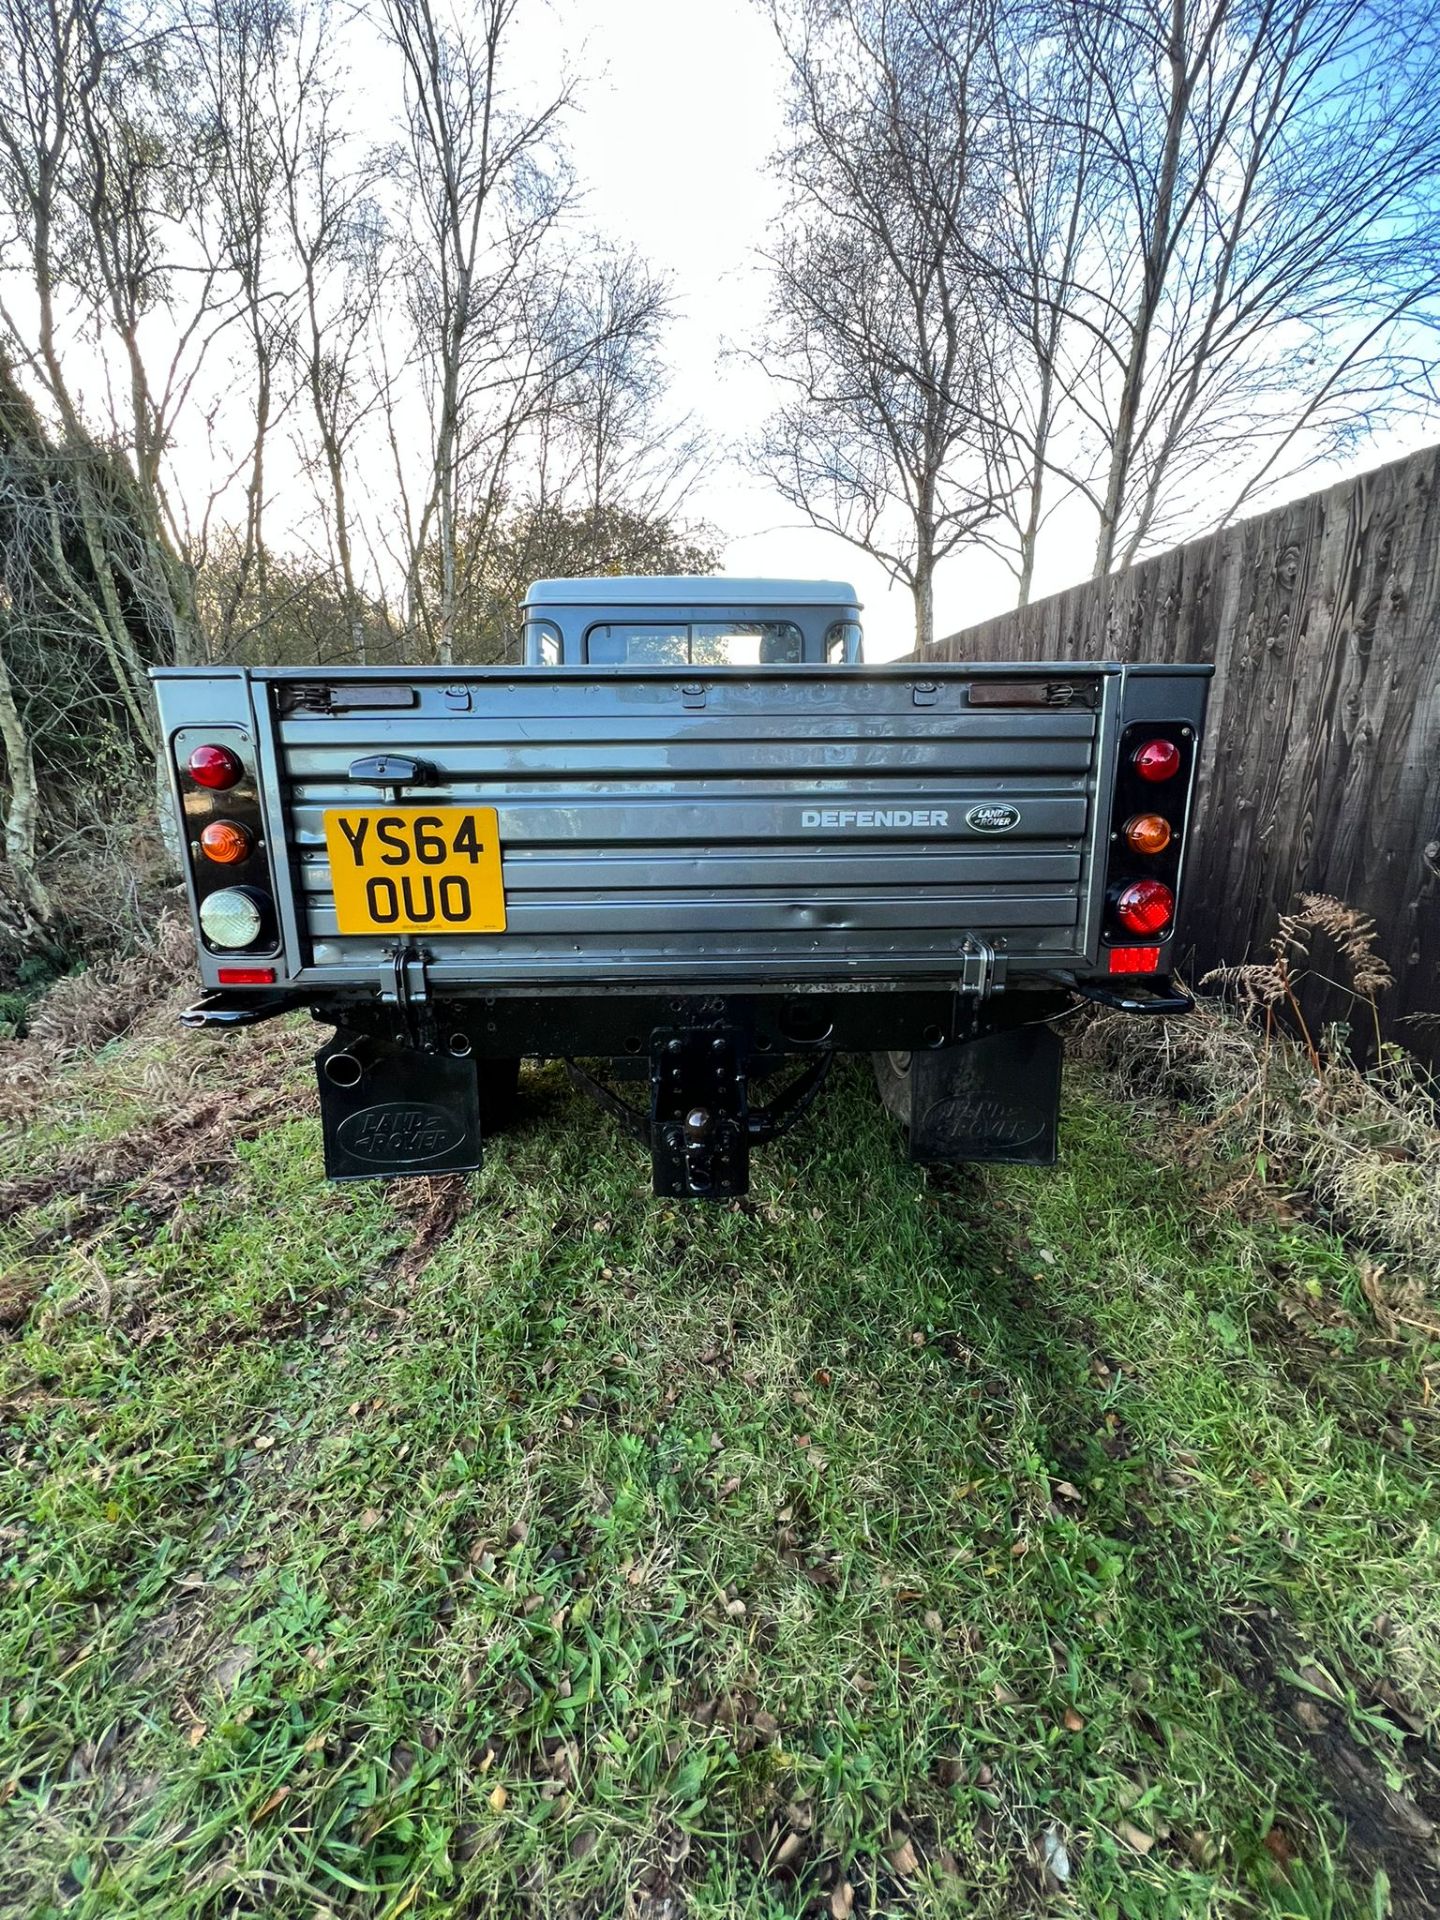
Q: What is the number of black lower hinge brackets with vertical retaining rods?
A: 2